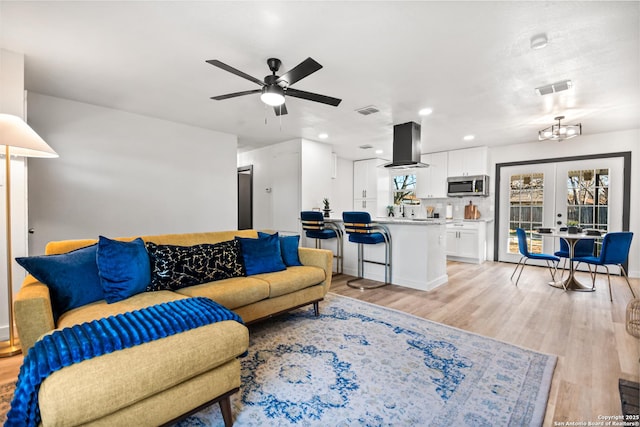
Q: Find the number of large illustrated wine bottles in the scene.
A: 0